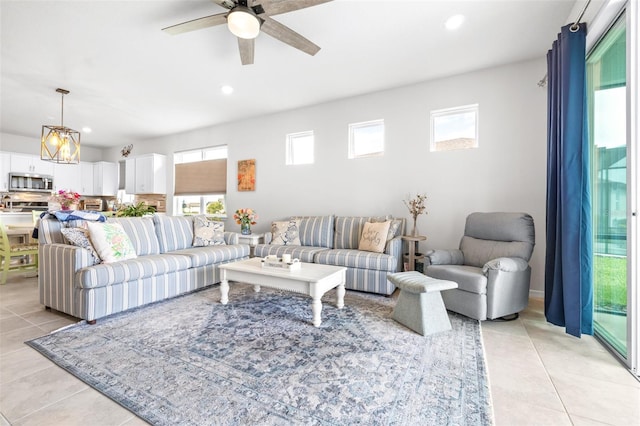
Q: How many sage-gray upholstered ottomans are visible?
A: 1